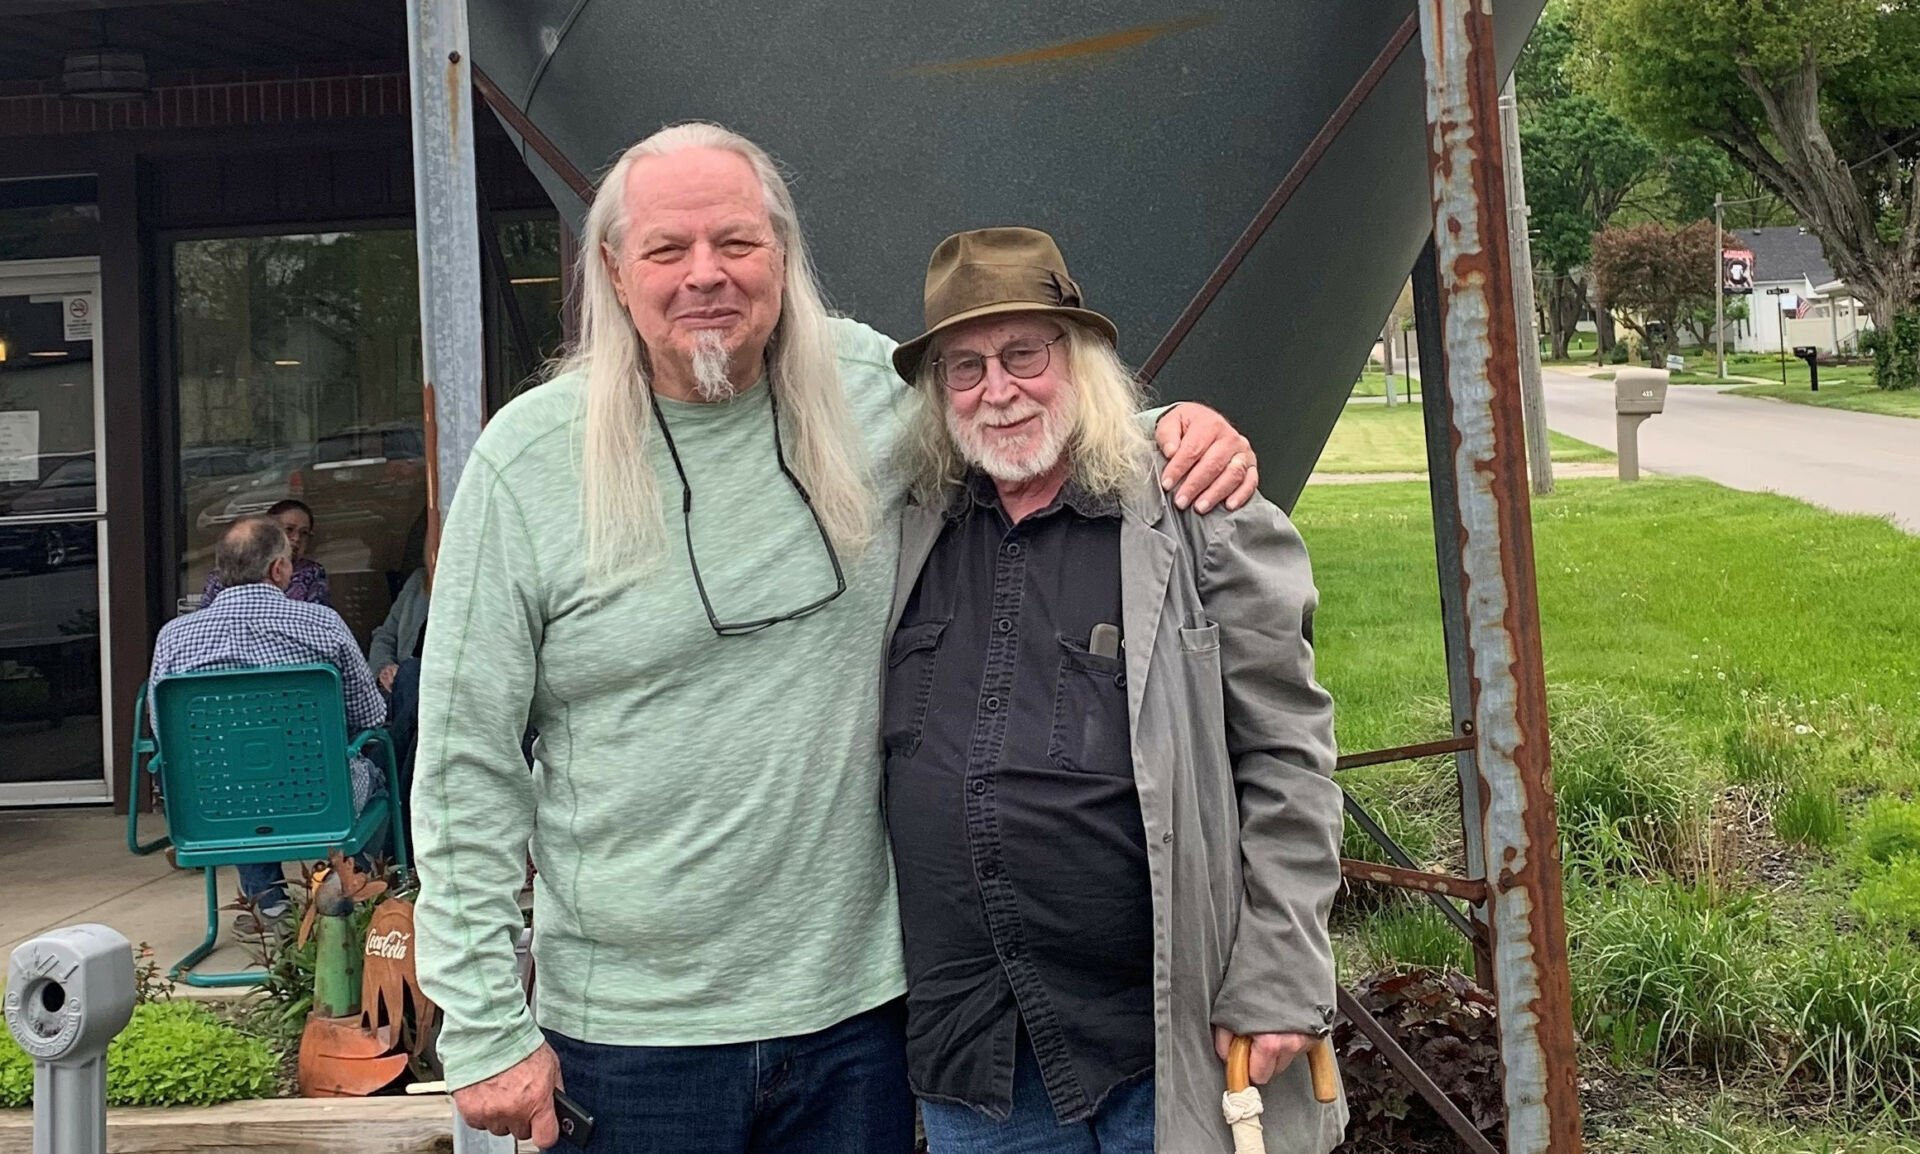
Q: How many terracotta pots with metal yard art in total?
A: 1